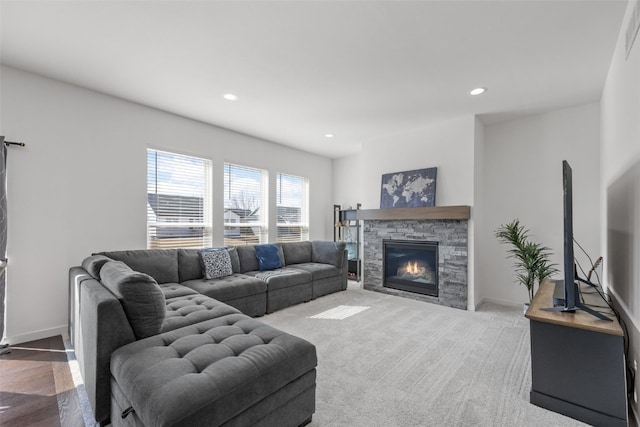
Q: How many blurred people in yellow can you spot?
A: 0